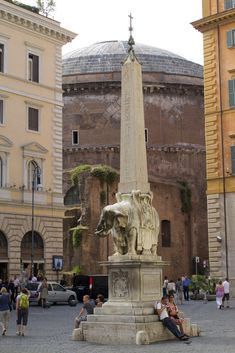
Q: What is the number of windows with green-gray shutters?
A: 4